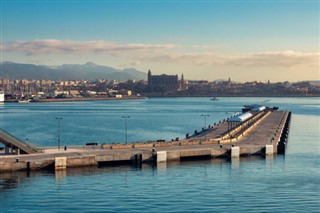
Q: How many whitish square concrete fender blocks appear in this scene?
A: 4